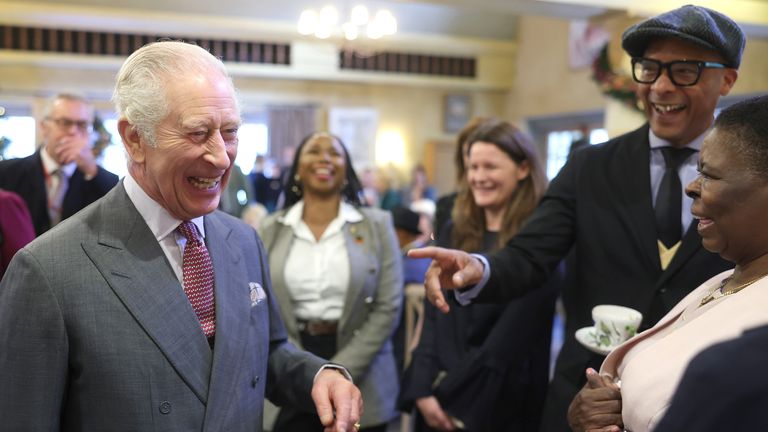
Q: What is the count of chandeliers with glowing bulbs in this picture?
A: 1